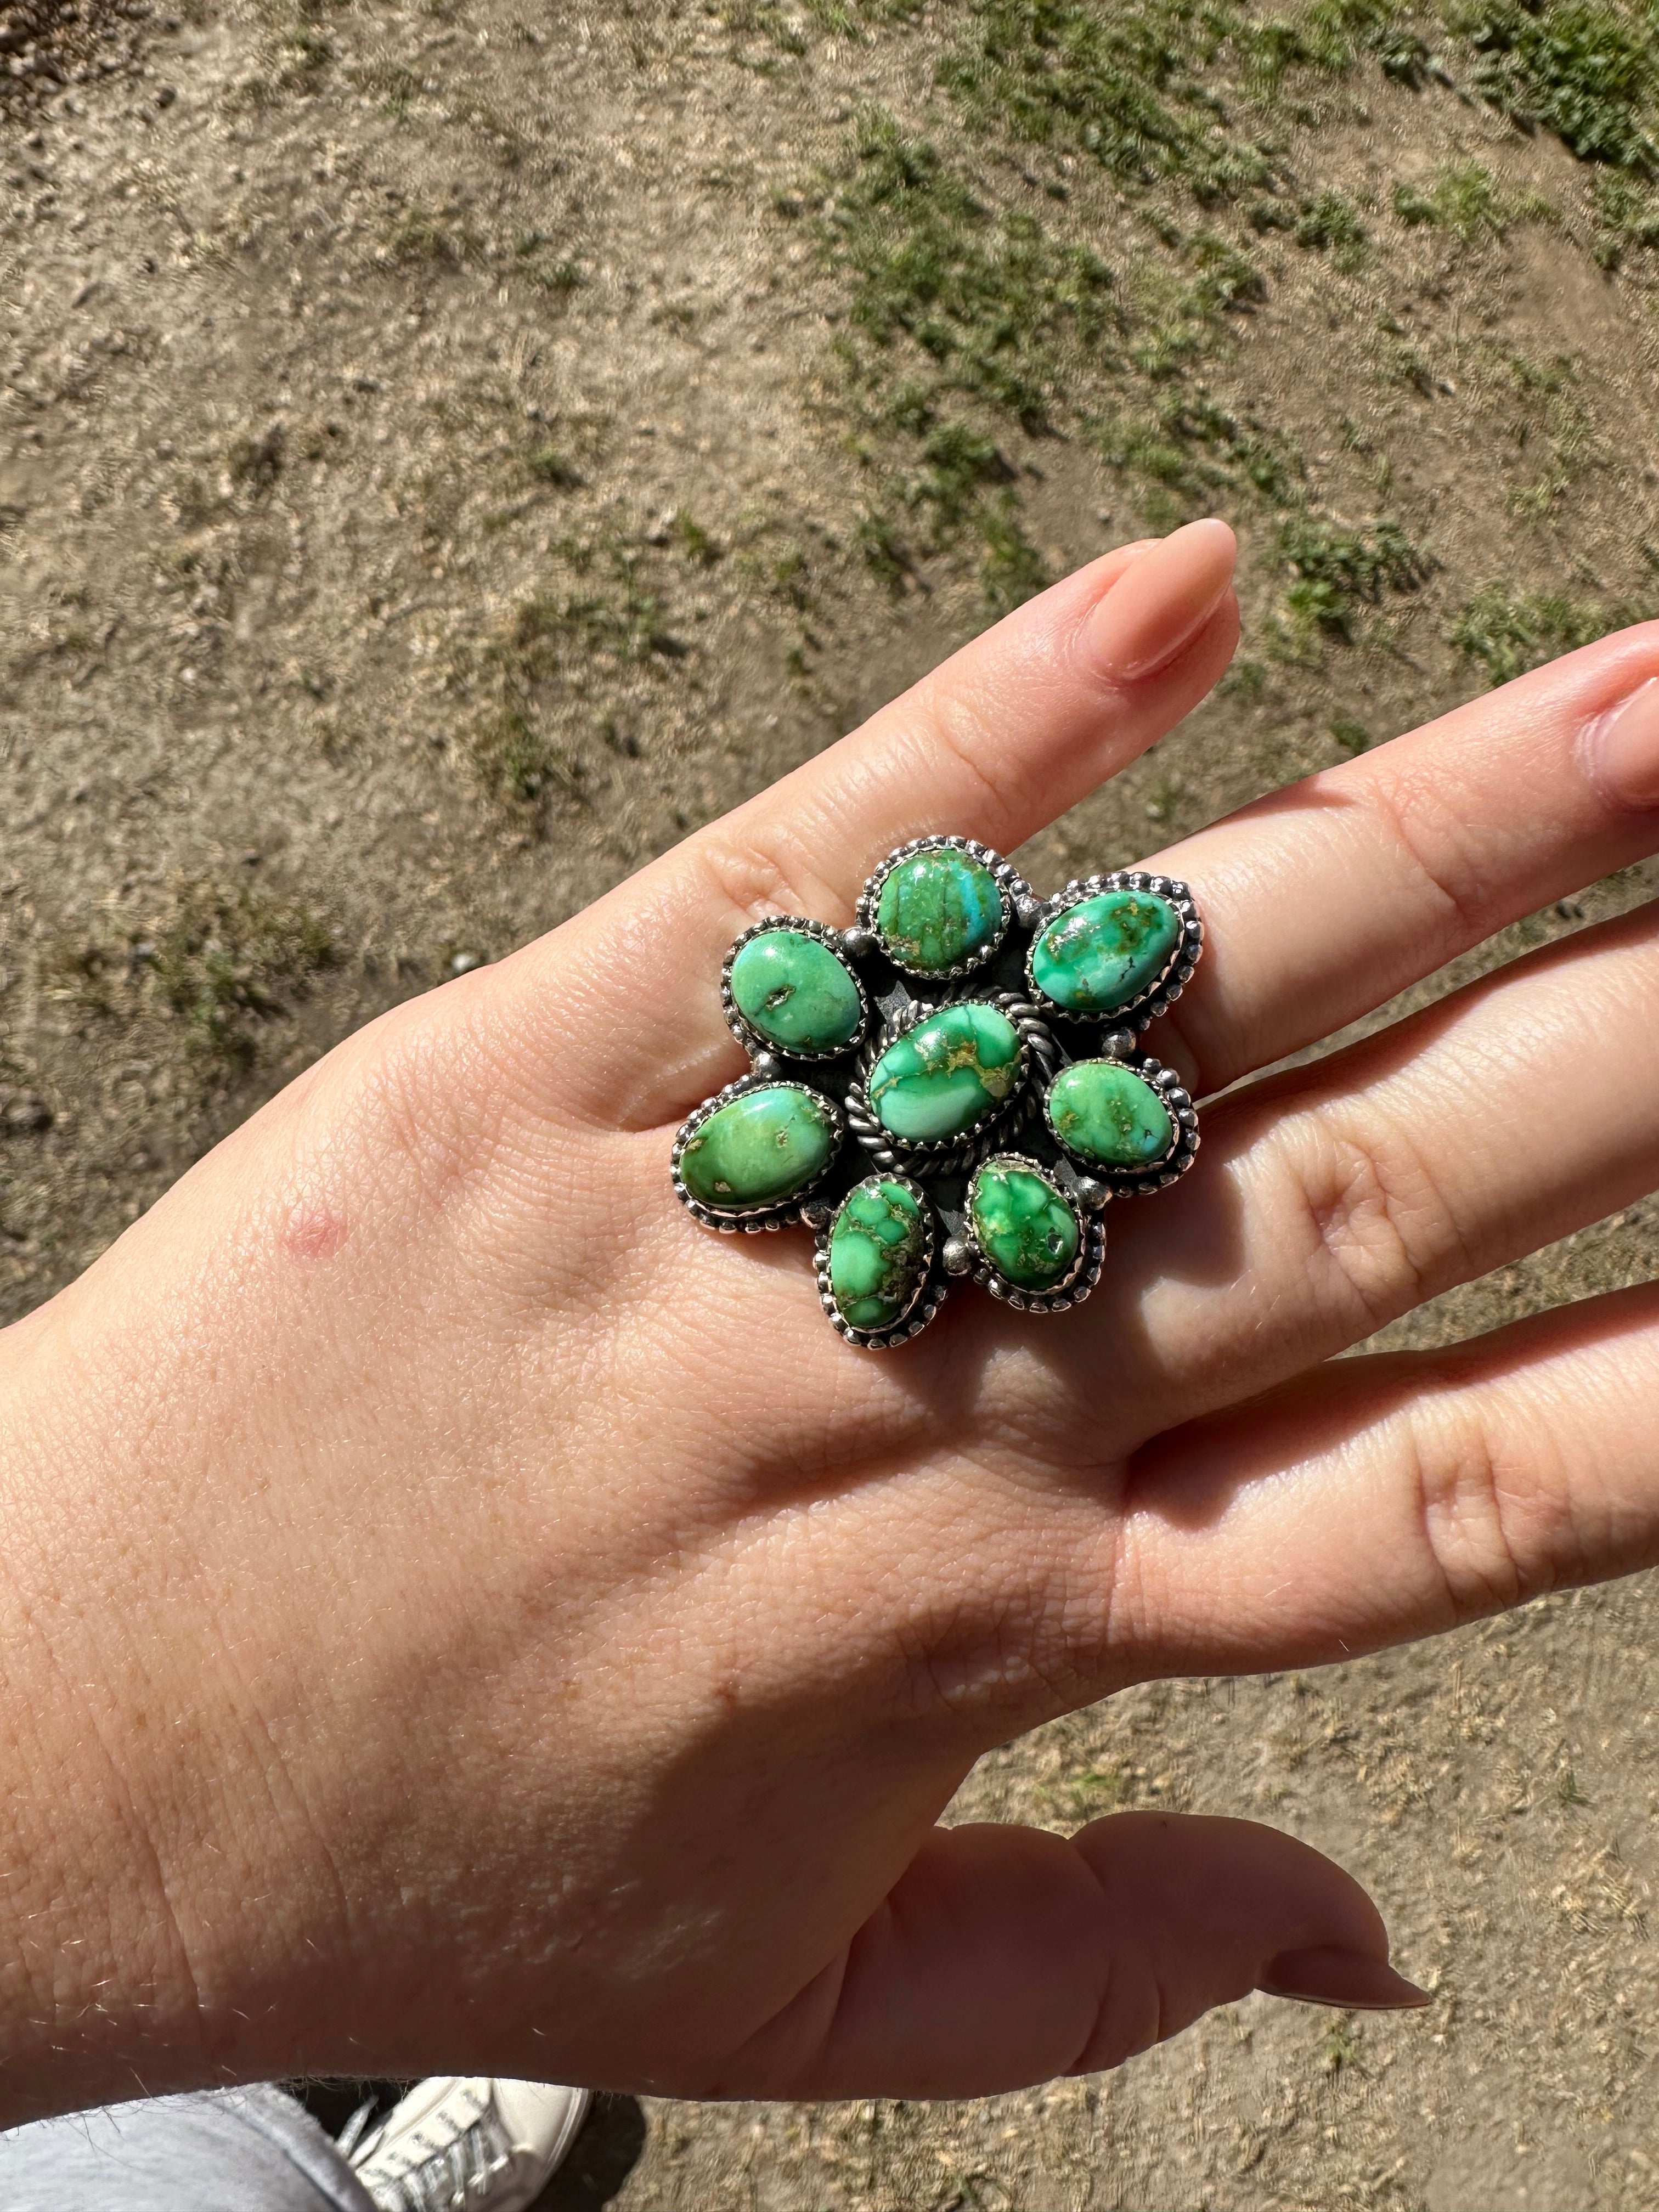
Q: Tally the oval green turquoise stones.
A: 7